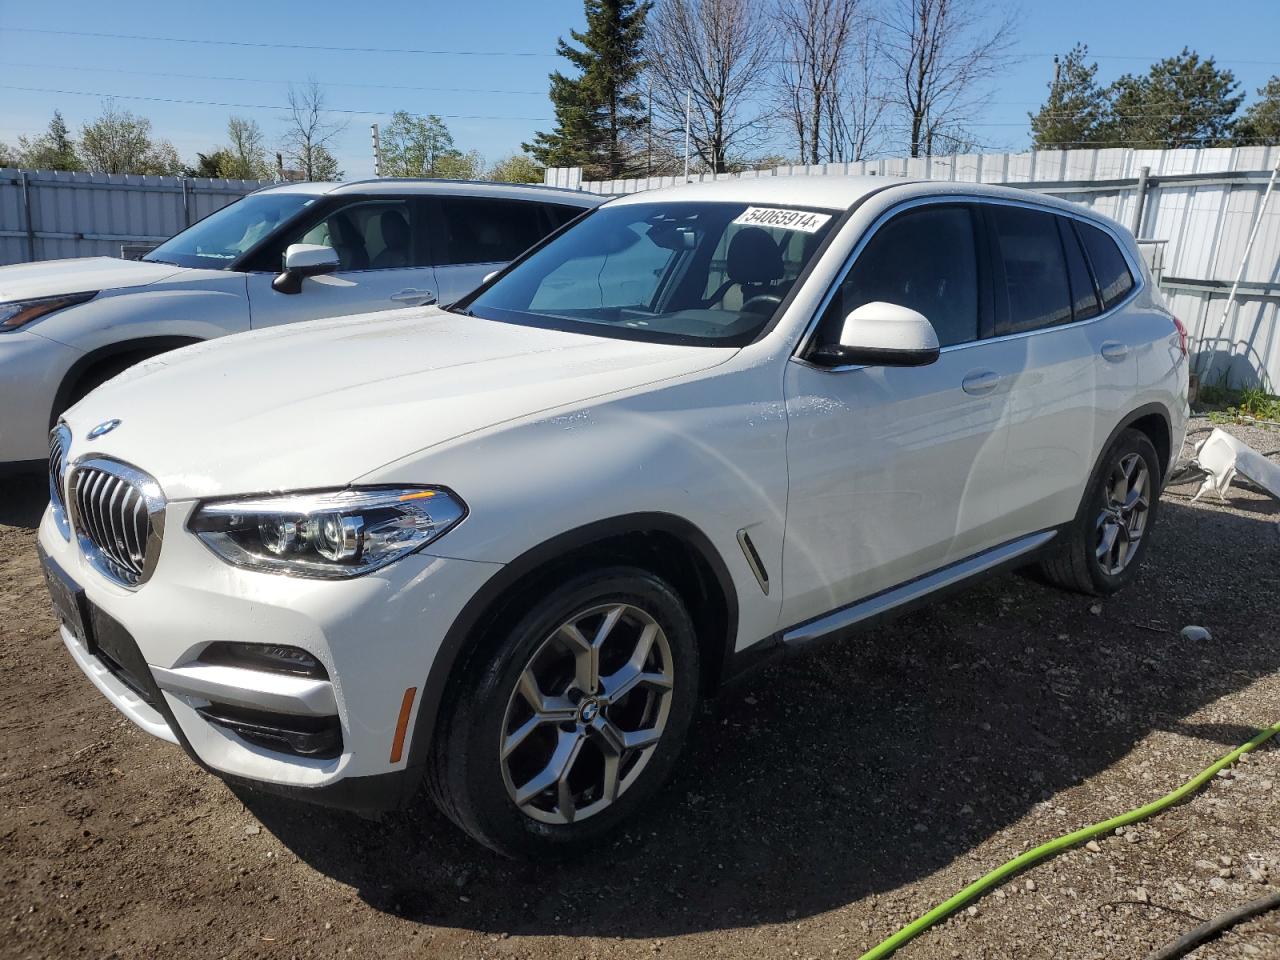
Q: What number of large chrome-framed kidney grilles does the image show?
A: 2